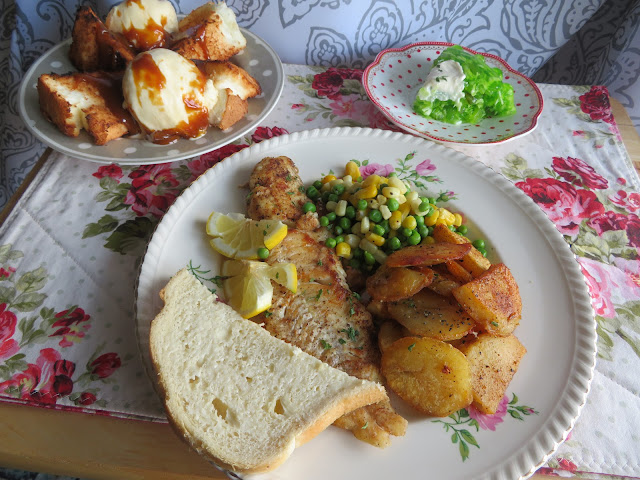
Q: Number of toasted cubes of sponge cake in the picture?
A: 4